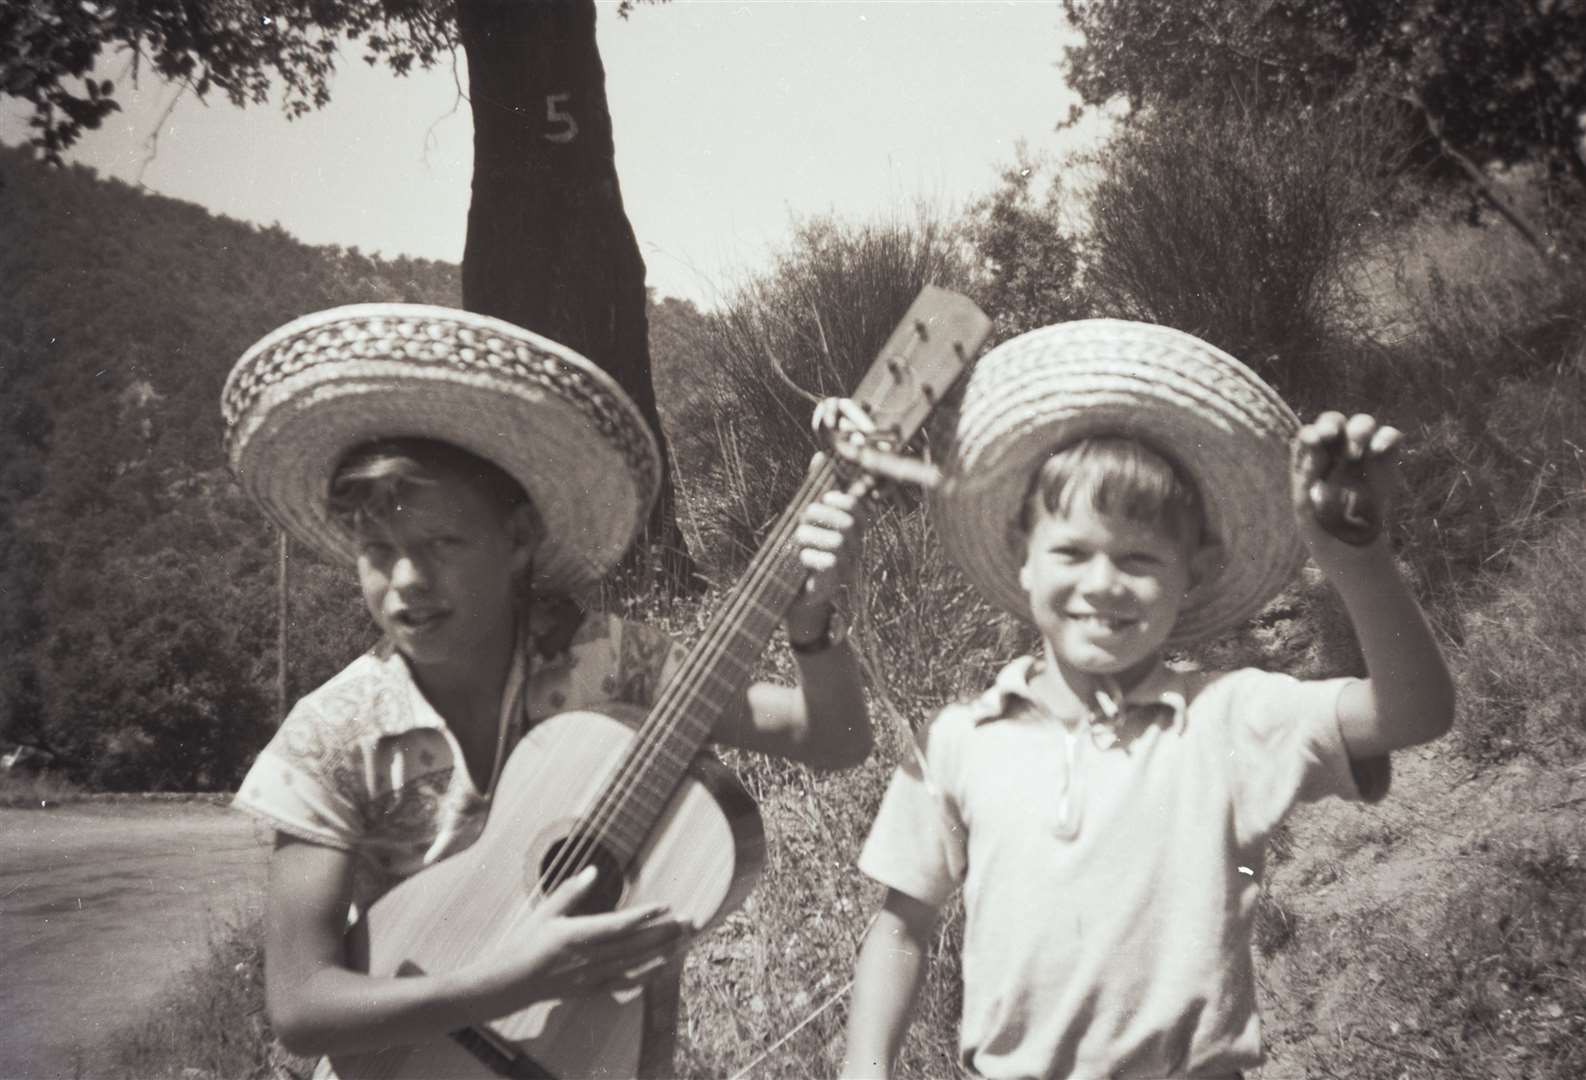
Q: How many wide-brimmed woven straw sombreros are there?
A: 2